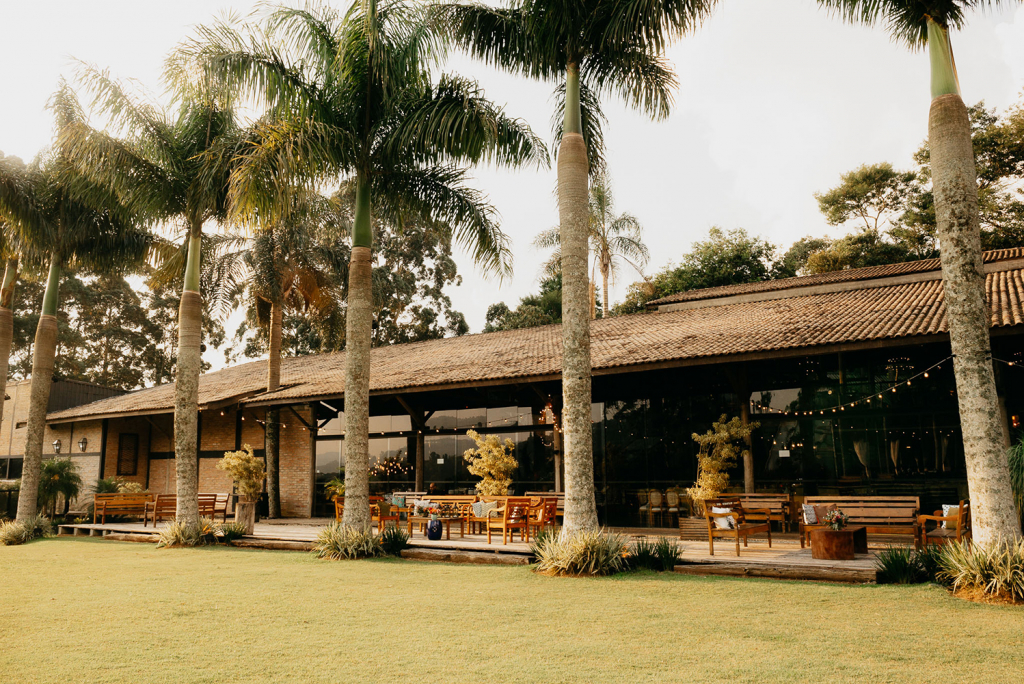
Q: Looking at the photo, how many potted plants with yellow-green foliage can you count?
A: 3